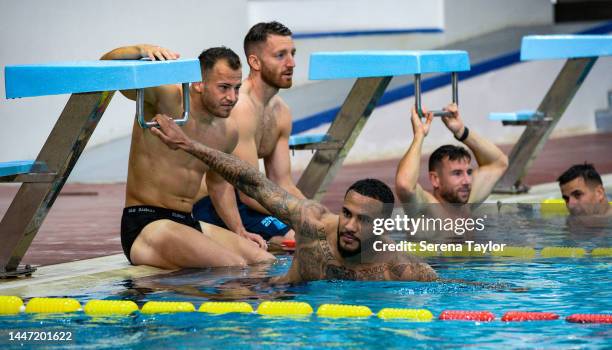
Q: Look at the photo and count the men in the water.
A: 3